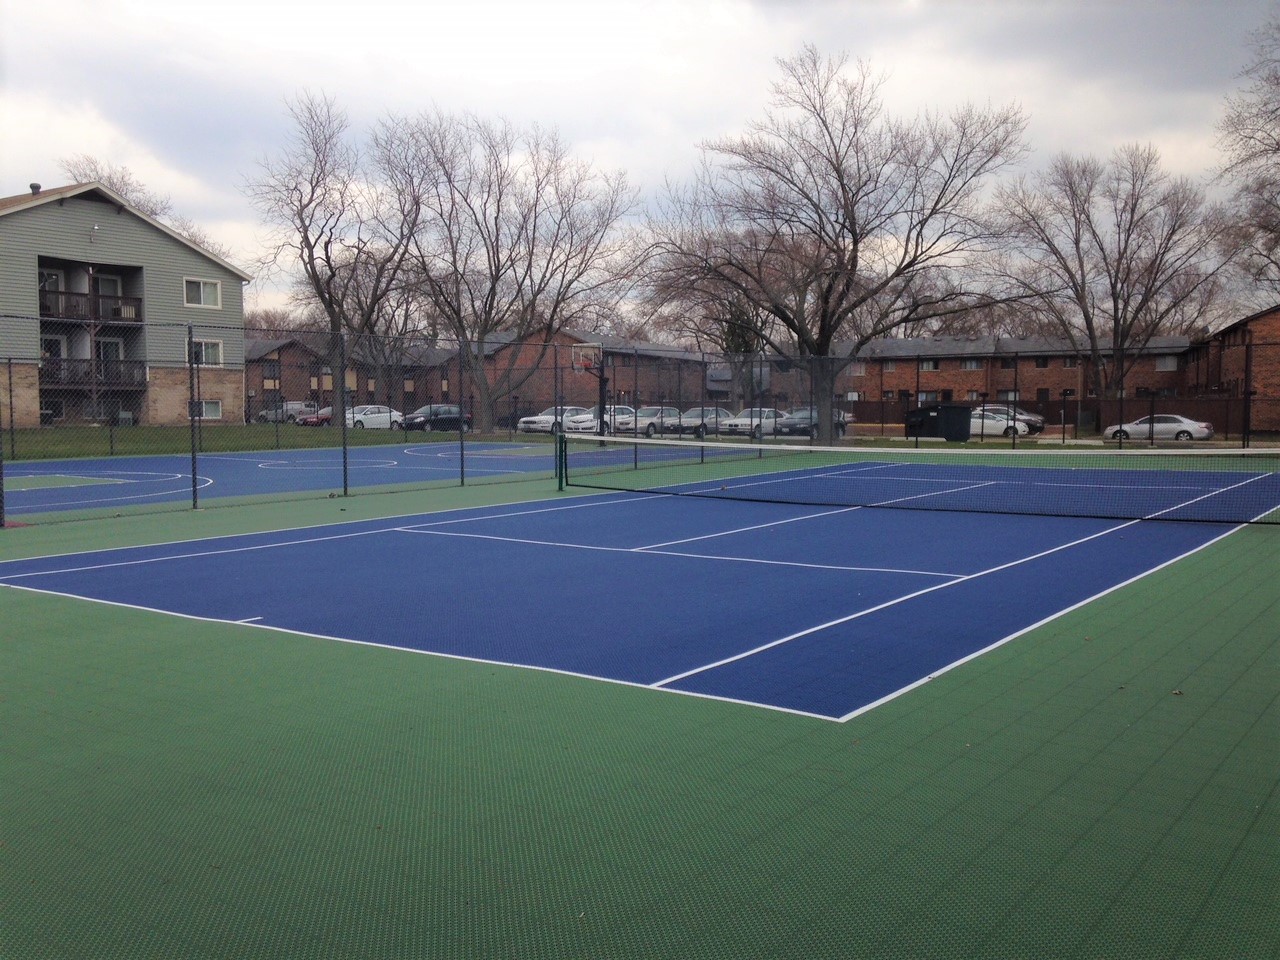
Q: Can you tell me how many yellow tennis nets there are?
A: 0